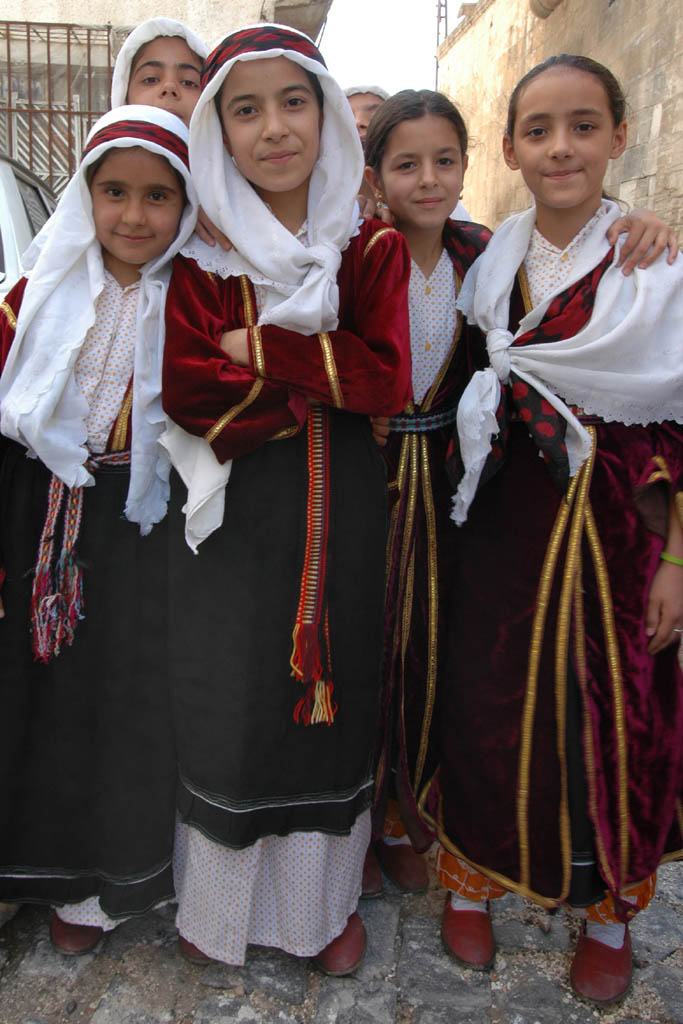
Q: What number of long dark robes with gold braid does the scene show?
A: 2